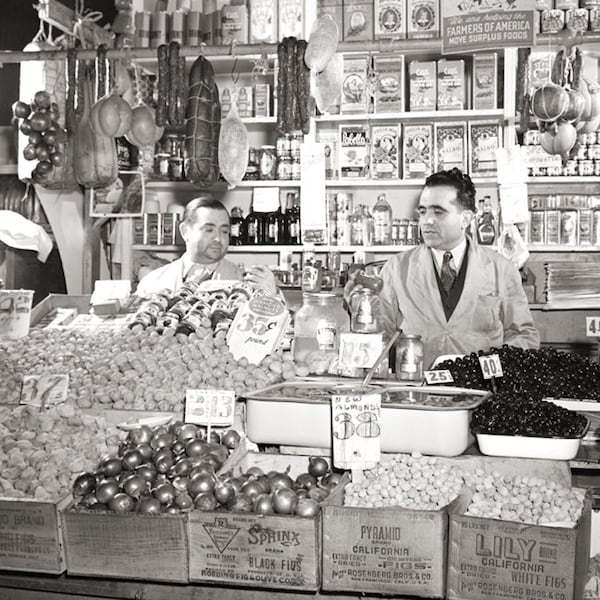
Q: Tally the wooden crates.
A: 5